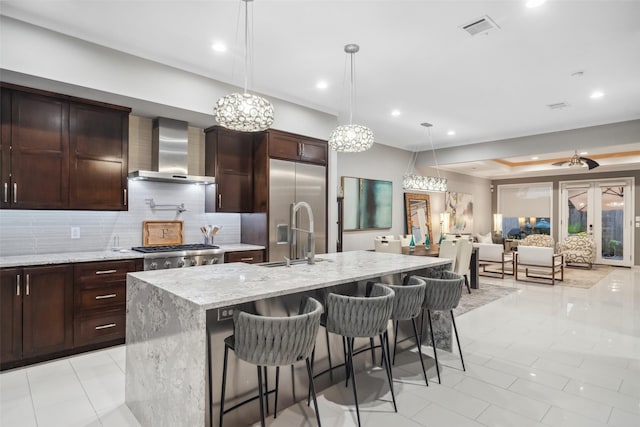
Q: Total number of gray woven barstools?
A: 4